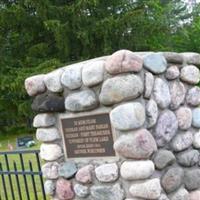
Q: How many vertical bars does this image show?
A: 6